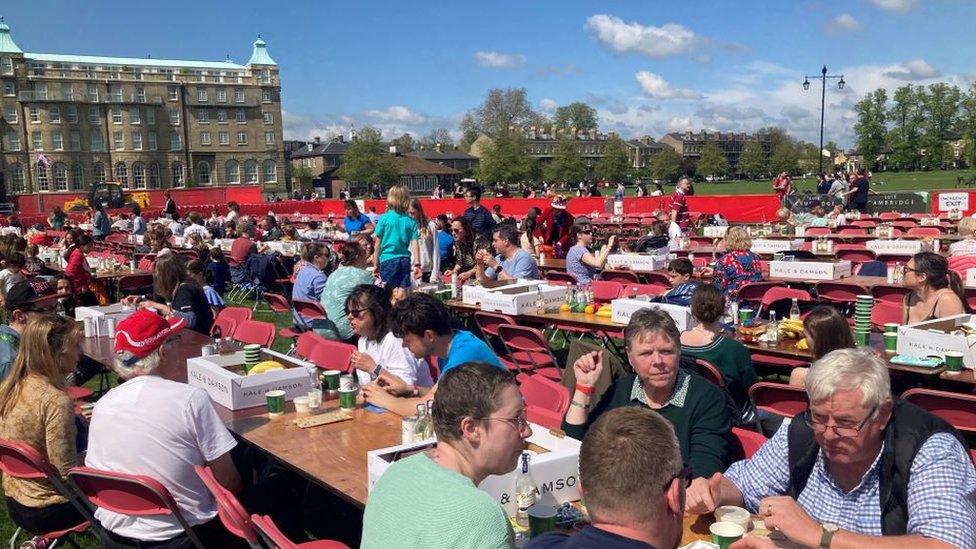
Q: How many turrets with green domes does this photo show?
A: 2